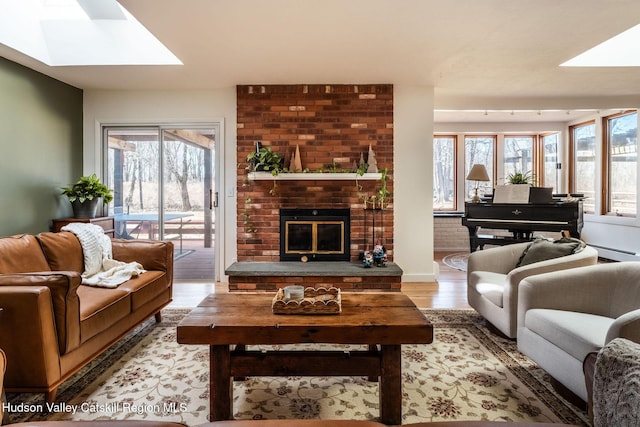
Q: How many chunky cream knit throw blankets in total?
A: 1